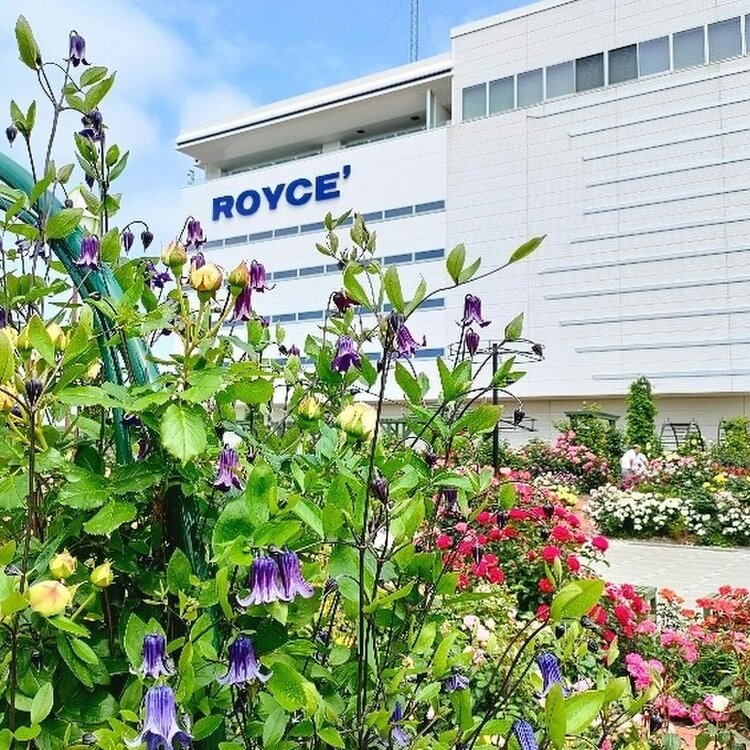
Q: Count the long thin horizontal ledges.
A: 11